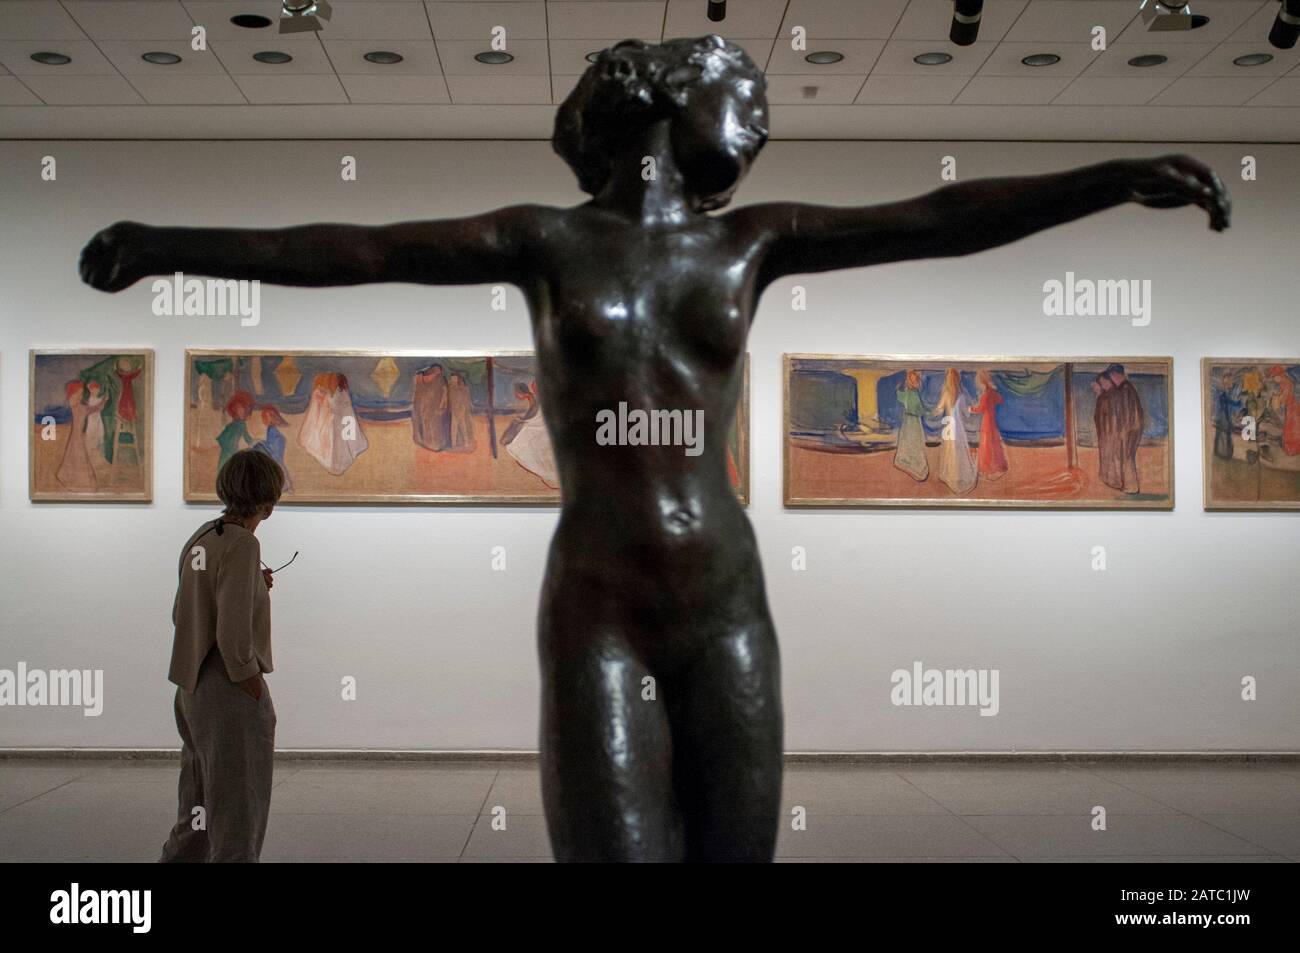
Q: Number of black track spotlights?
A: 3